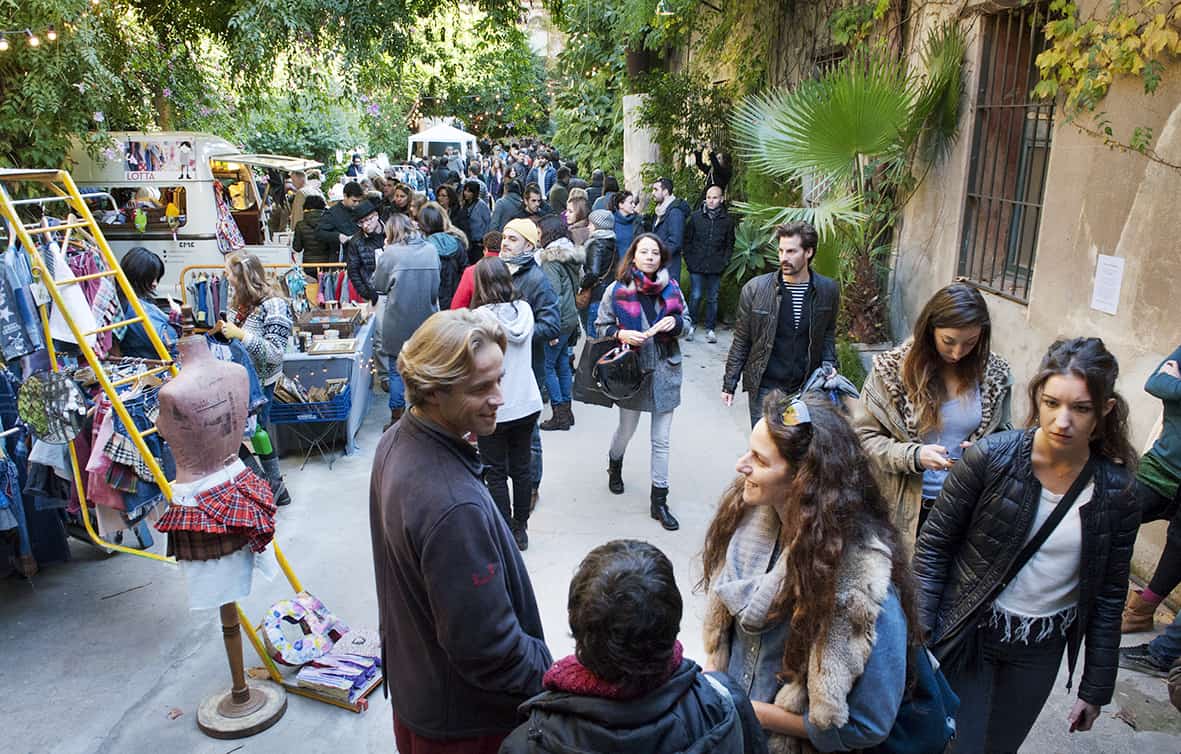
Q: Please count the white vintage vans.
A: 1